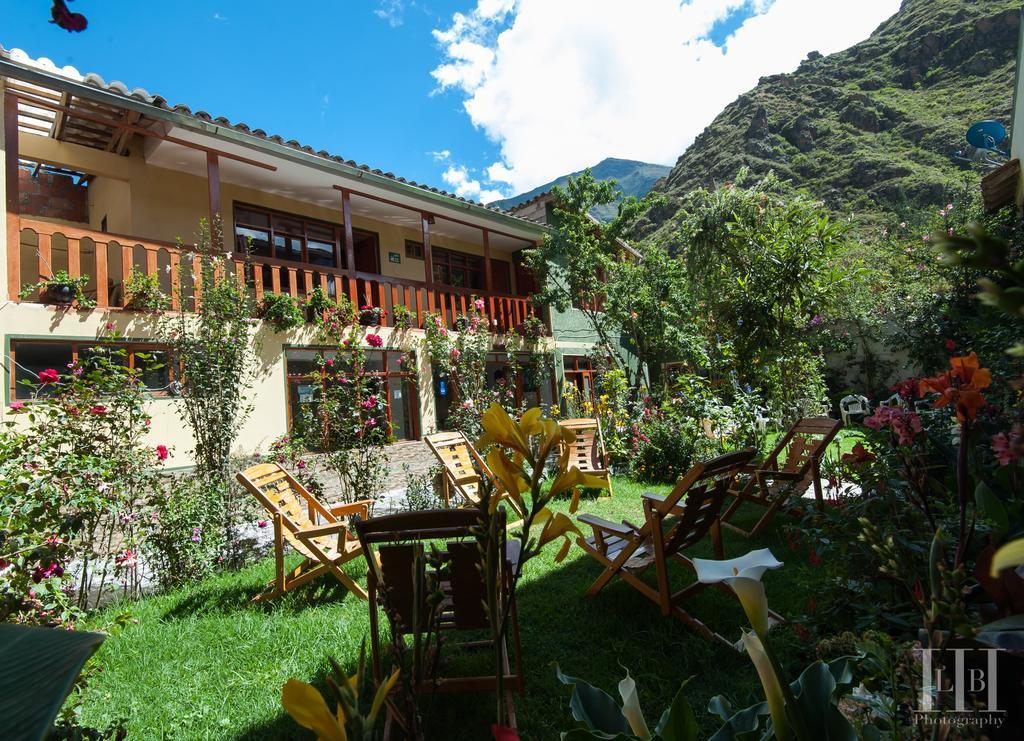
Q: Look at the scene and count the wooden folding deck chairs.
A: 6